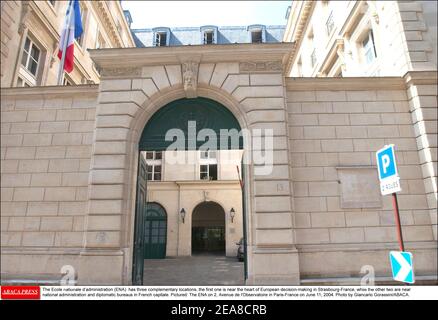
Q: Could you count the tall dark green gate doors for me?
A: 2